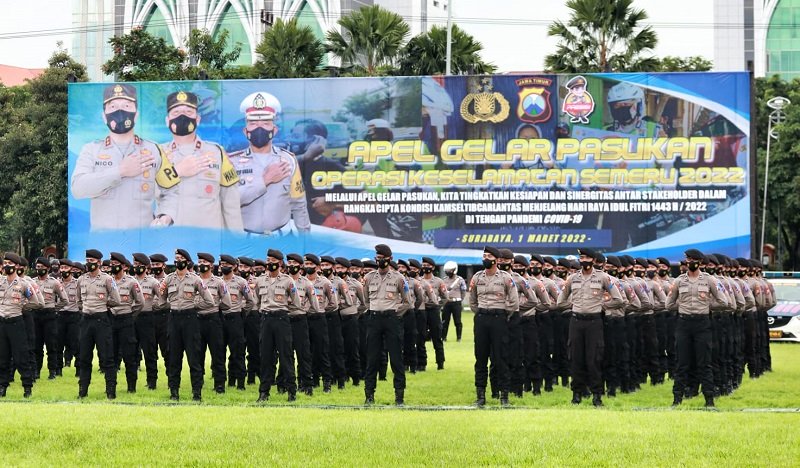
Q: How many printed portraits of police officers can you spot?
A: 3